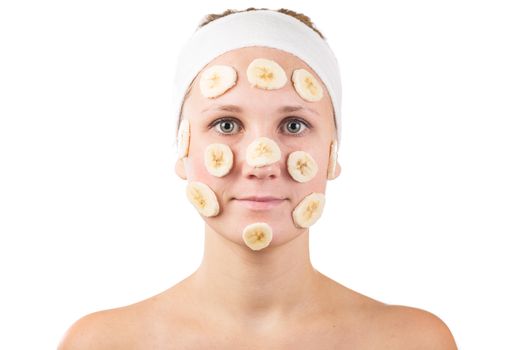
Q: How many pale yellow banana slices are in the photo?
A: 11